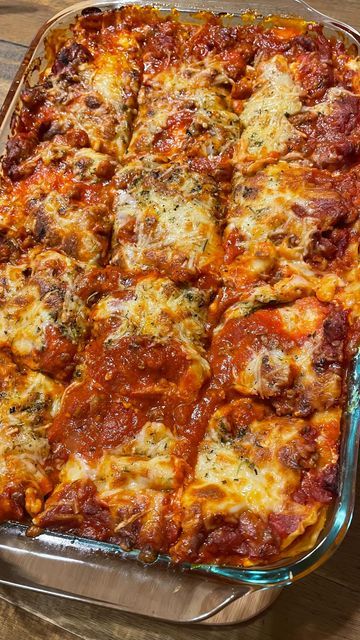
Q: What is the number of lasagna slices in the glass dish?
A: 12